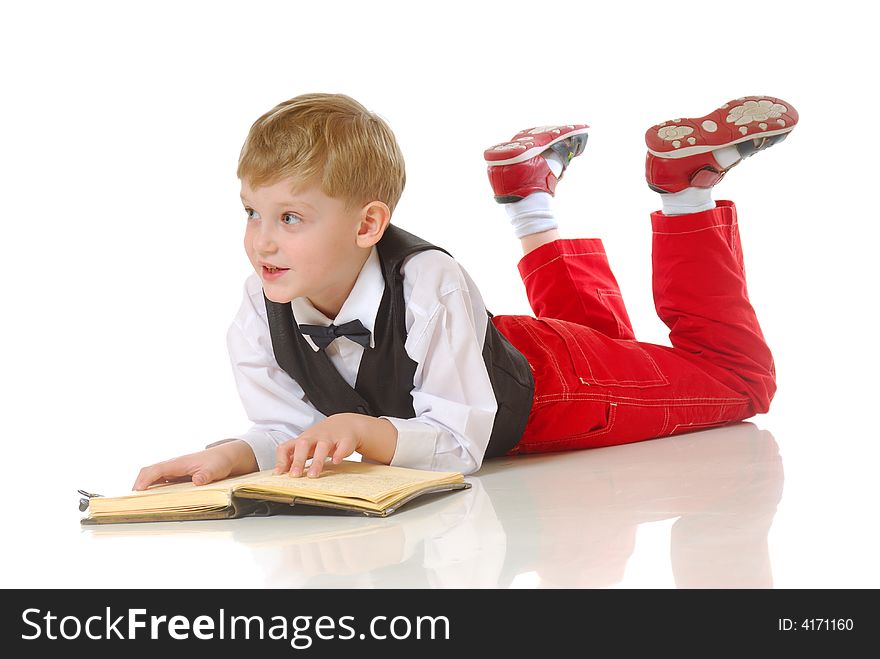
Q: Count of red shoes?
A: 2